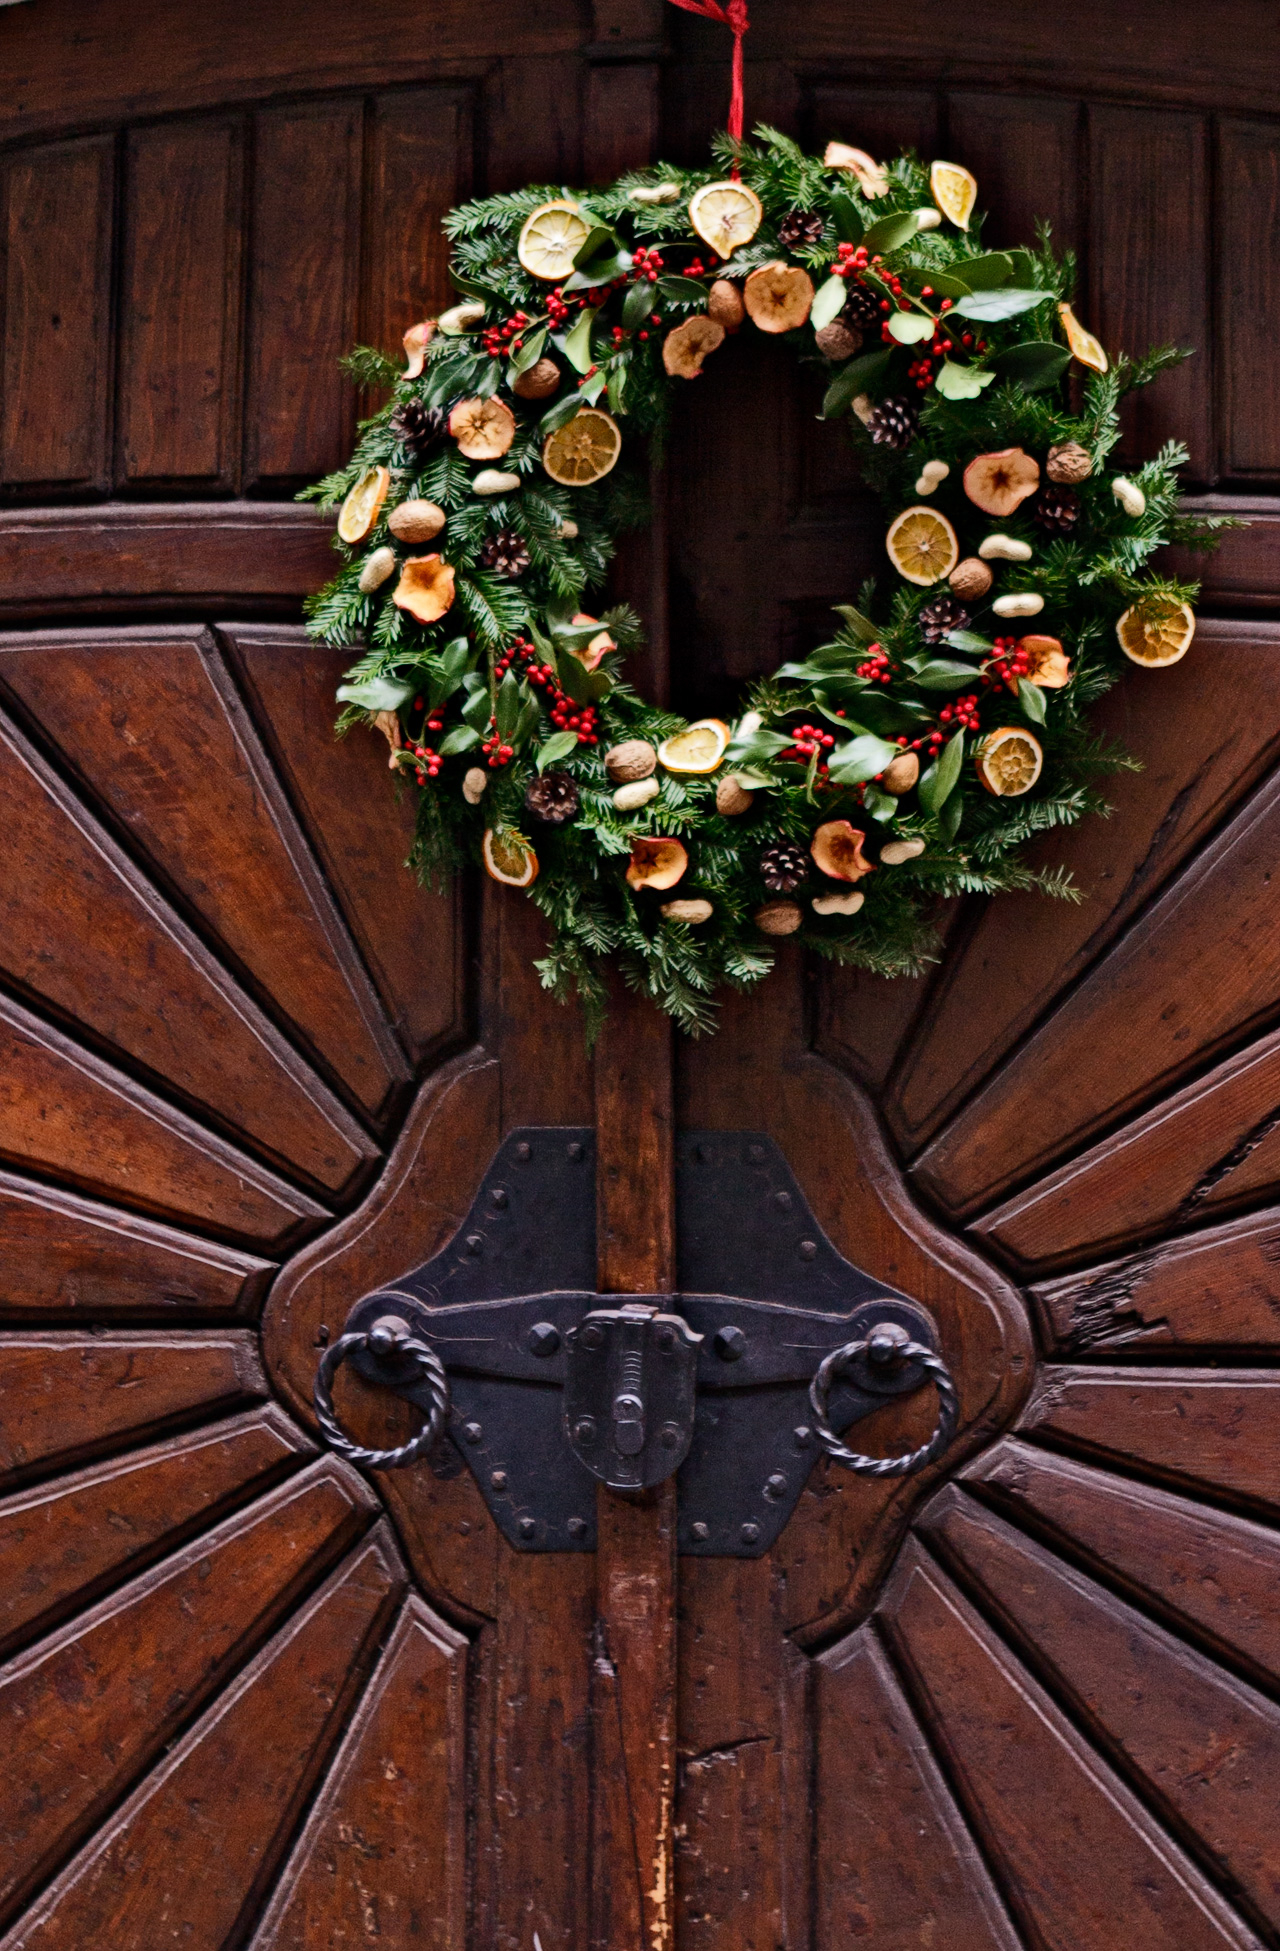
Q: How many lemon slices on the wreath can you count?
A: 11